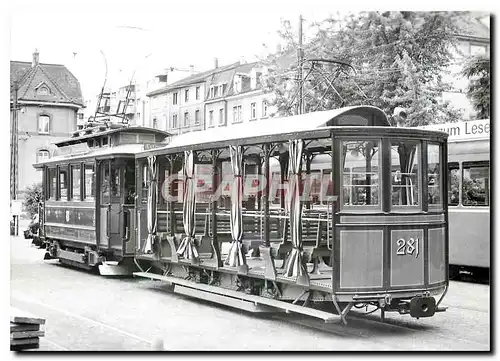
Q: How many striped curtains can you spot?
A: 4